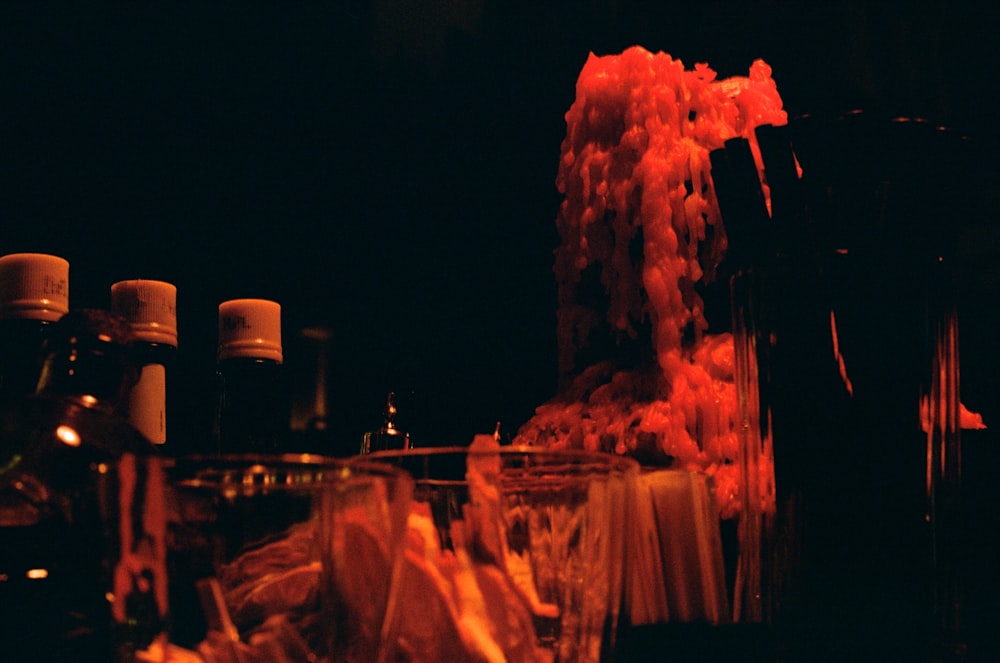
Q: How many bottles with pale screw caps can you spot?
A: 3